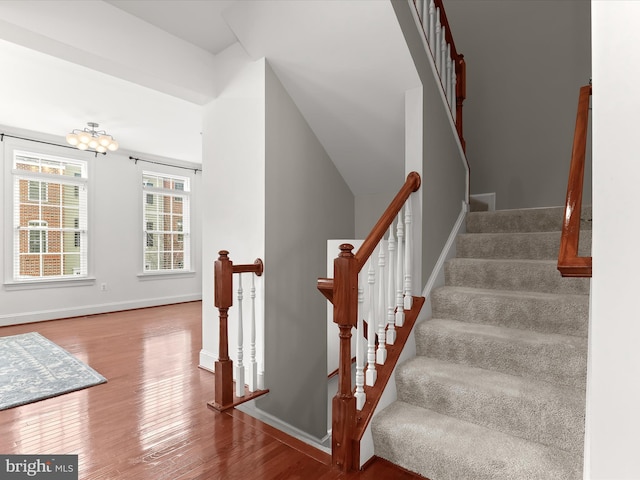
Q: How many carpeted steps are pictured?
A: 7